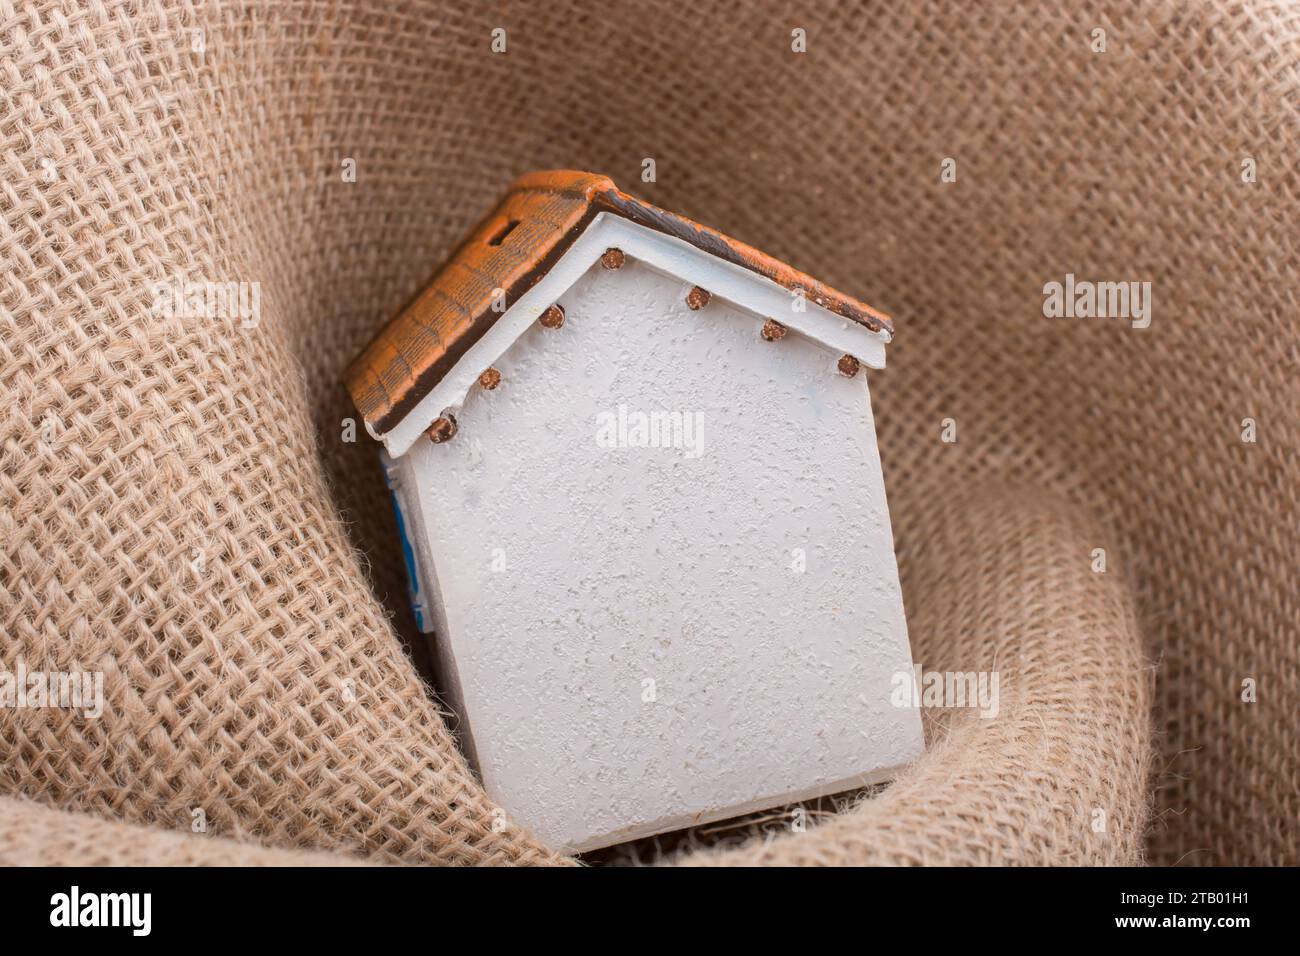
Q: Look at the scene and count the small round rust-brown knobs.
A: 7